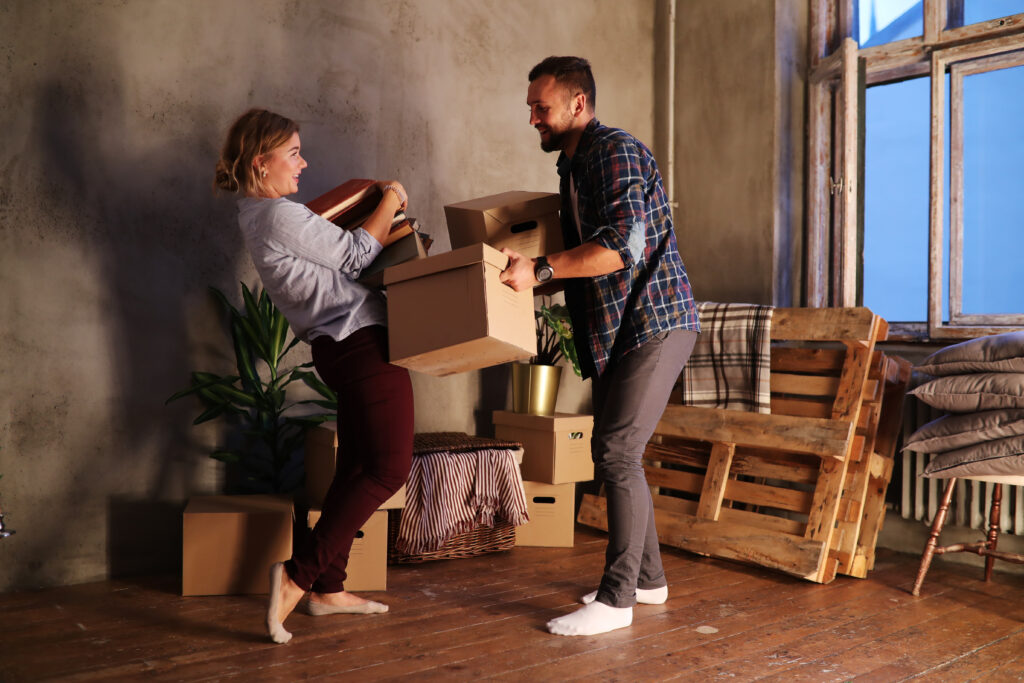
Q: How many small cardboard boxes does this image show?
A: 7